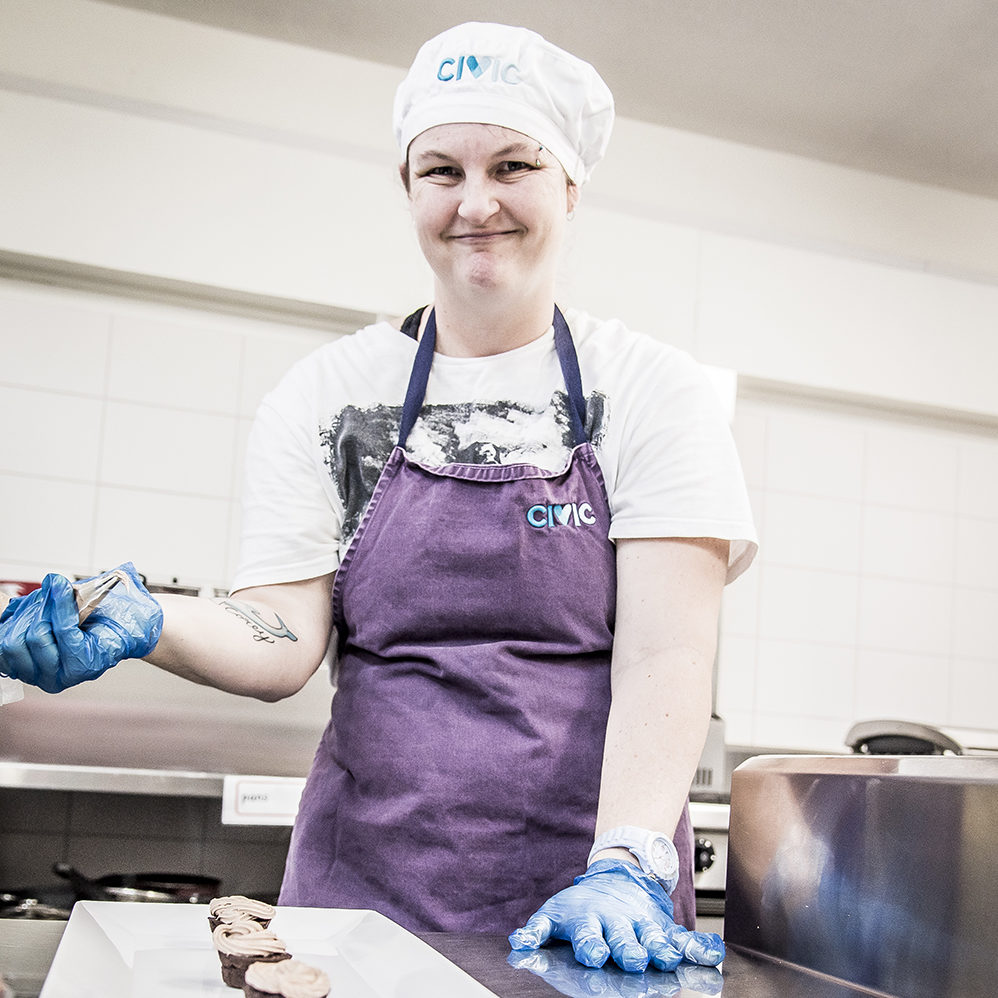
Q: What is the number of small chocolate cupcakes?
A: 3